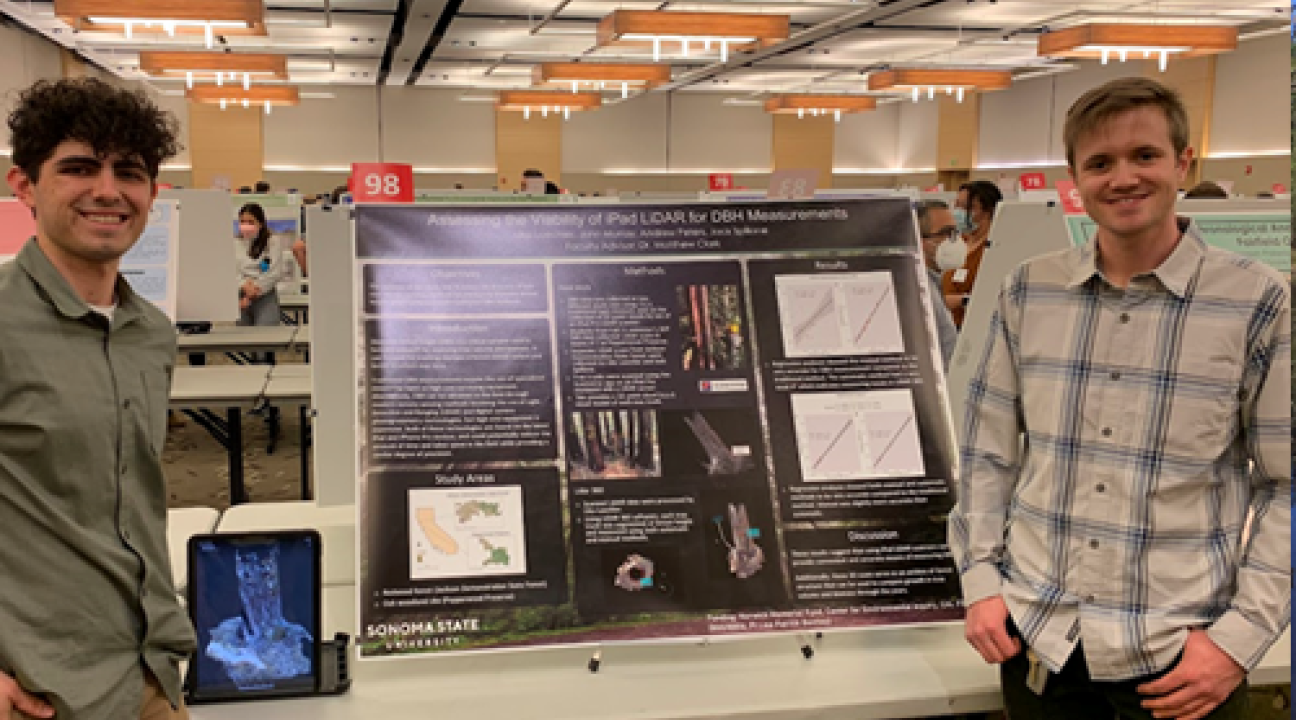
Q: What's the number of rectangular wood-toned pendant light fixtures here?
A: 9